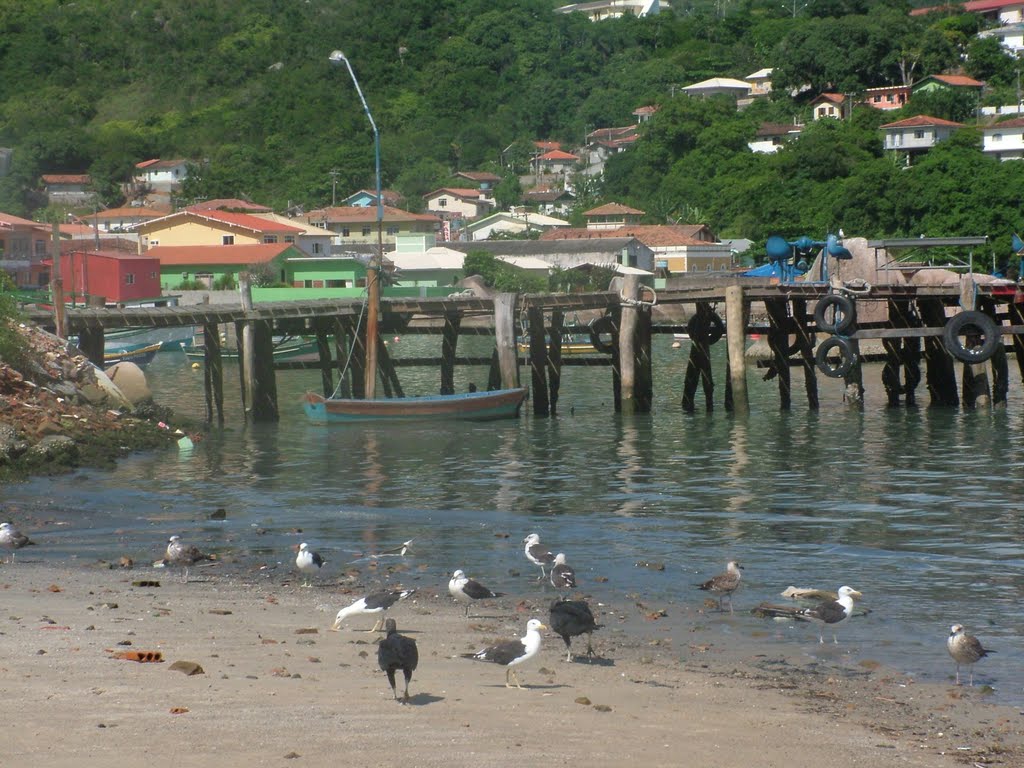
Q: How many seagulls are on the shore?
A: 11